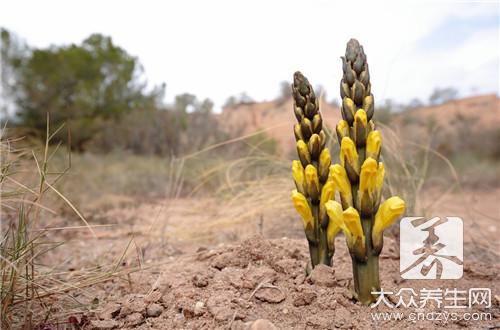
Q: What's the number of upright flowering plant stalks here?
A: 2